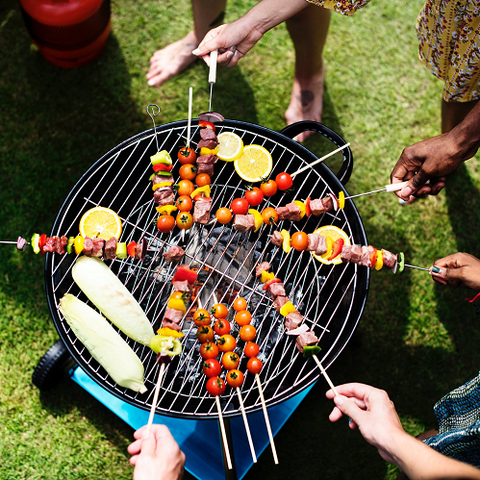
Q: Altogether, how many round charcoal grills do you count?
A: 1